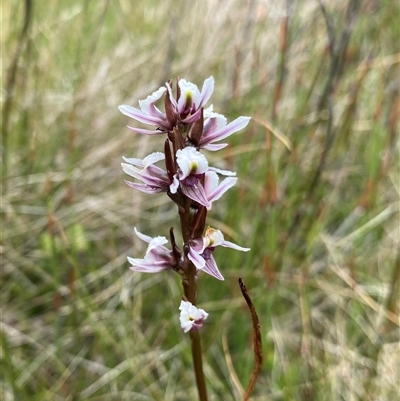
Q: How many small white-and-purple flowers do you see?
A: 9